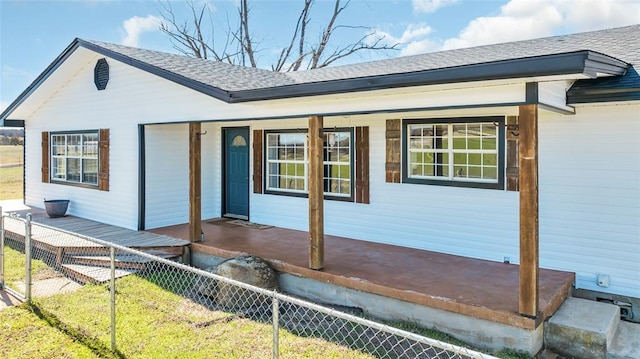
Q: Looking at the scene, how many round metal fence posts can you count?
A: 4